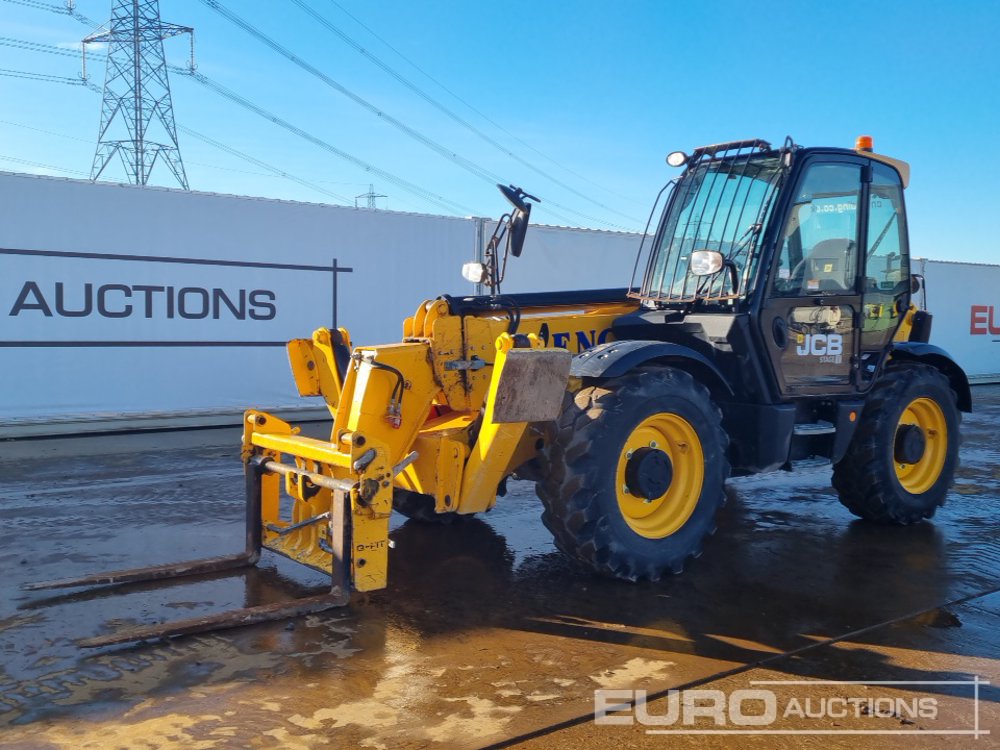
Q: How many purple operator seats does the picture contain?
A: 0